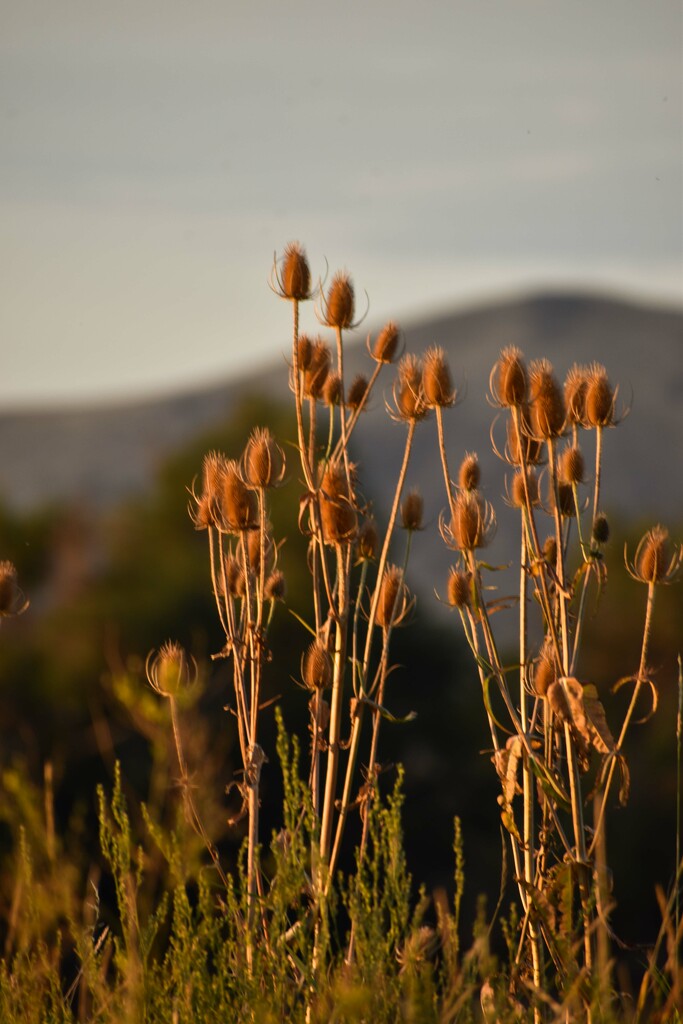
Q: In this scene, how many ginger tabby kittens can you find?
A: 0